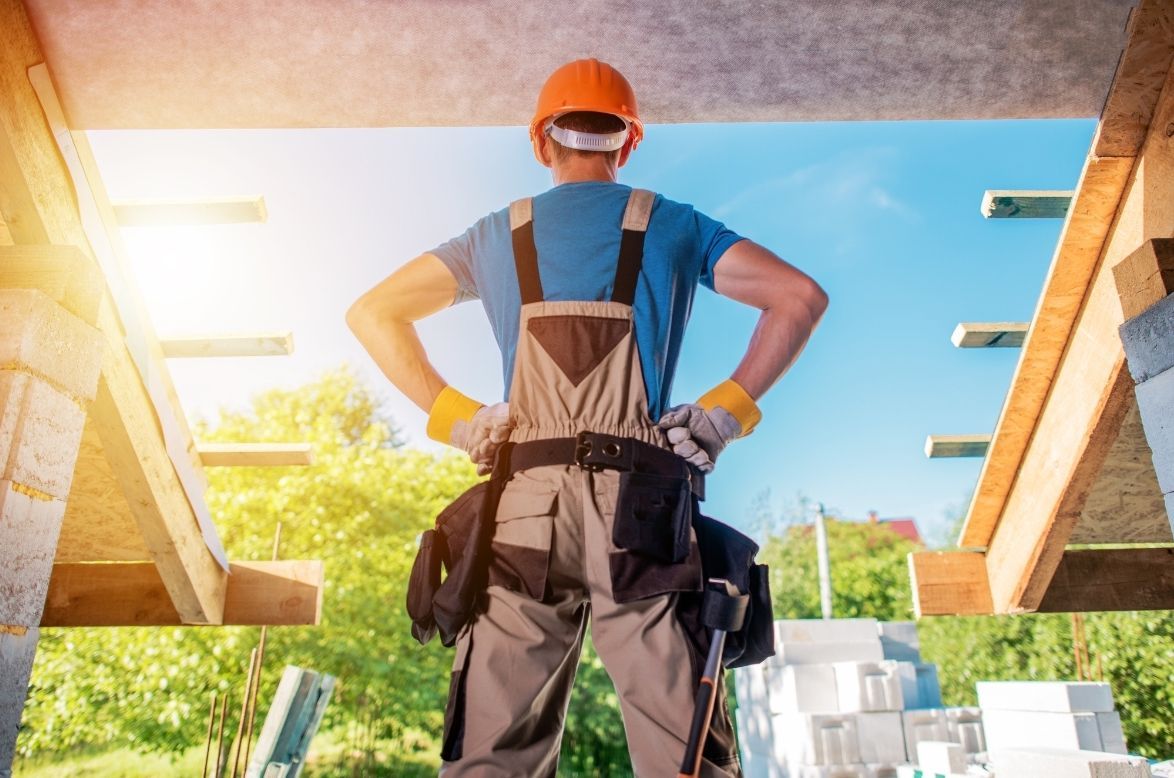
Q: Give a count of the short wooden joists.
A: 6